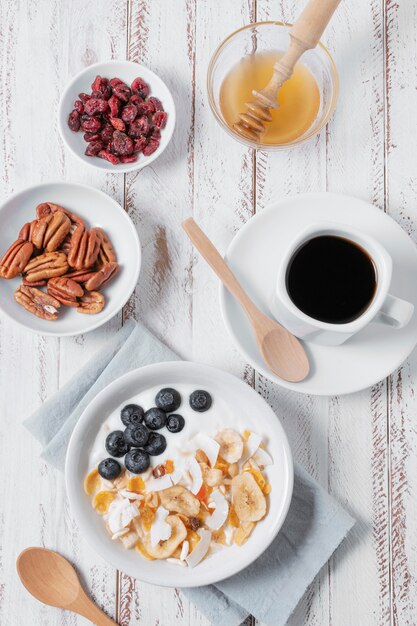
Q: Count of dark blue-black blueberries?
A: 10